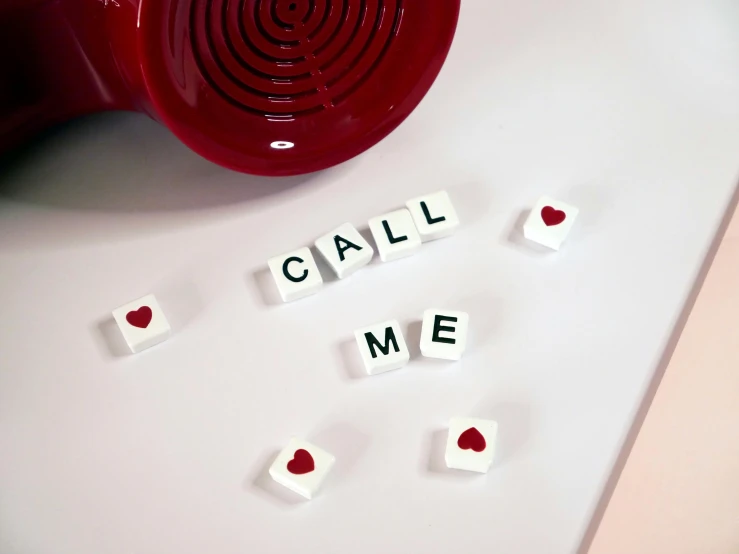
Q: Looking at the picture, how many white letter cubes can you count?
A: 6